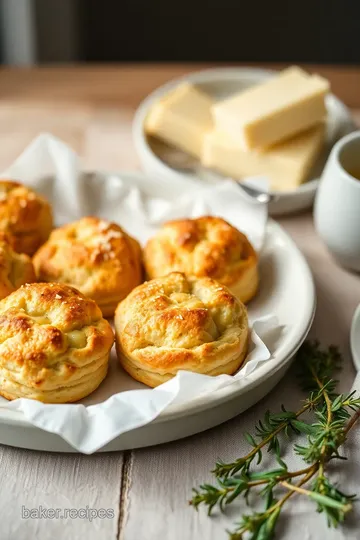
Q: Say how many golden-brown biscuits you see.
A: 6